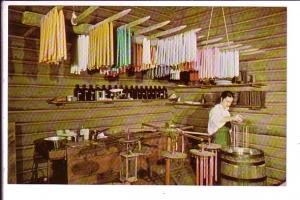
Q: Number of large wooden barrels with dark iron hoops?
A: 1